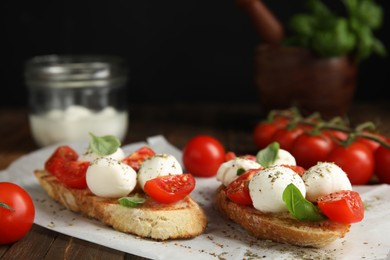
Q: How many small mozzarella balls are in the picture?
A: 7